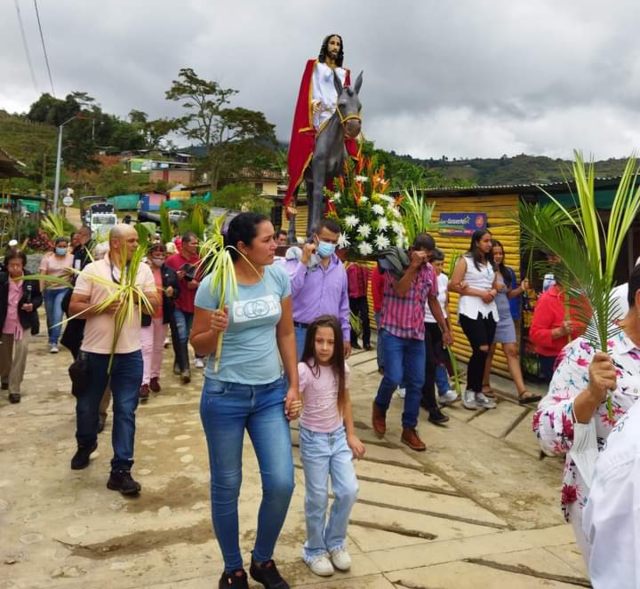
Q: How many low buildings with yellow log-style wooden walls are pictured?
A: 1